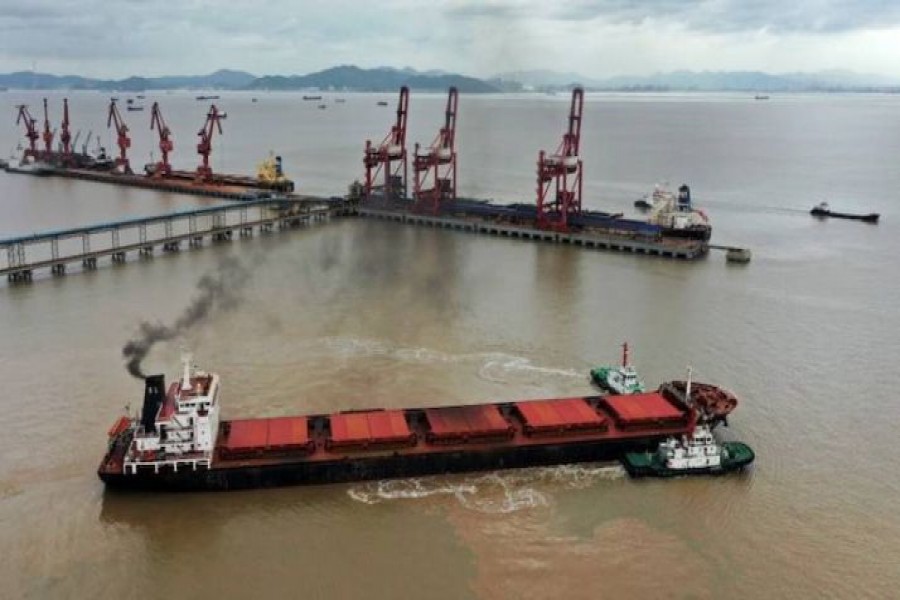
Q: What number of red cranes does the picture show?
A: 9